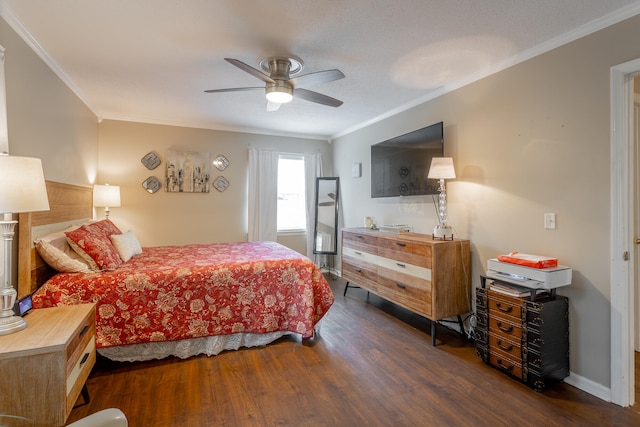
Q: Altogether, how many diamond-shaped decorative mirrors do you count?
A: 4